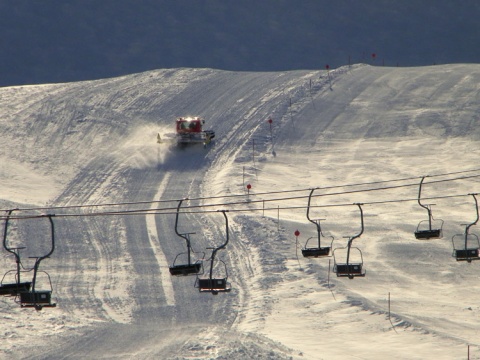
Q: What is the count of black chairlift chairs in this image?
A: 8